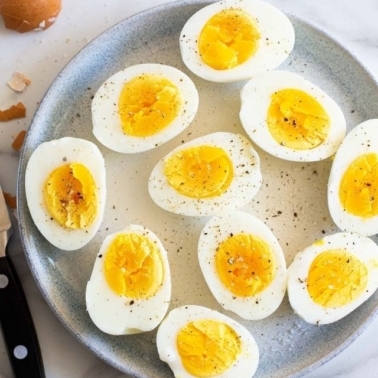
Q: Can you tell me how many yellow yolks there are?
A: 10